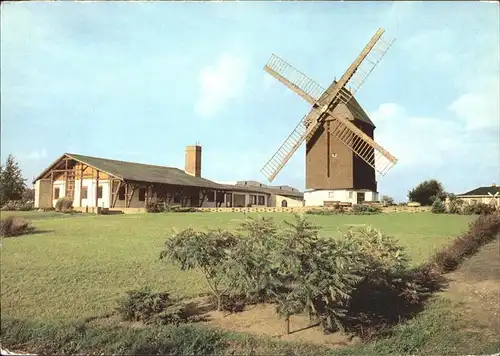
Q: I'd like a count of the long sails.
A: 4